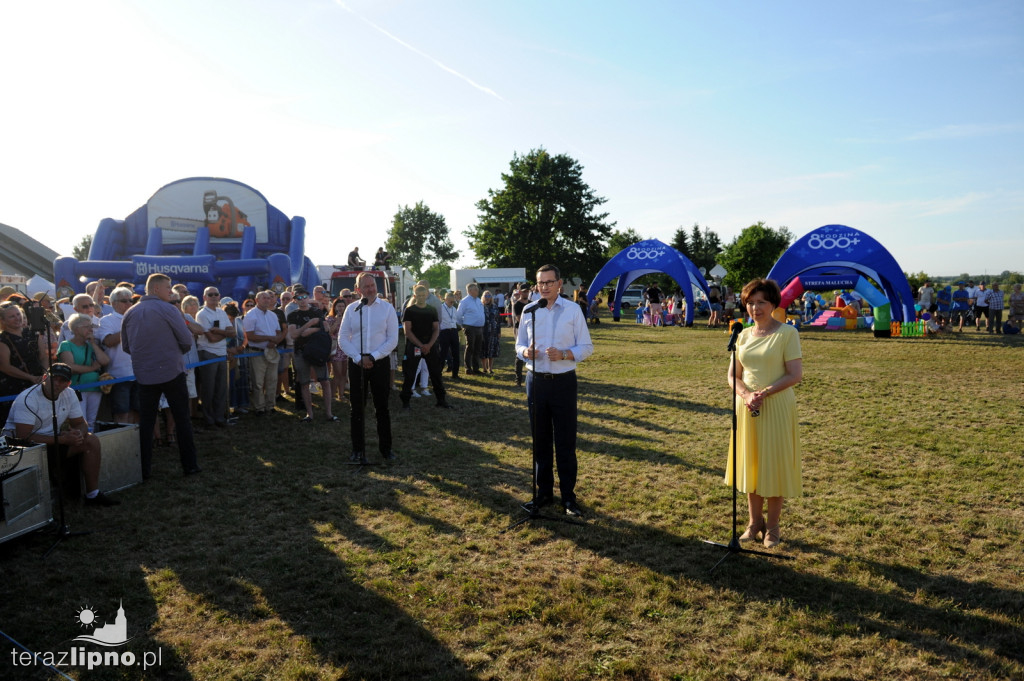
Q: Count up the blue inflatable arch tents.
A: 2